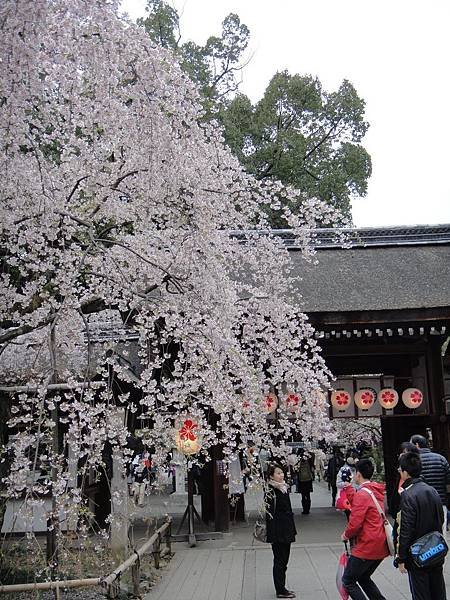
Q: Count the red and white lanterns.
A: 9